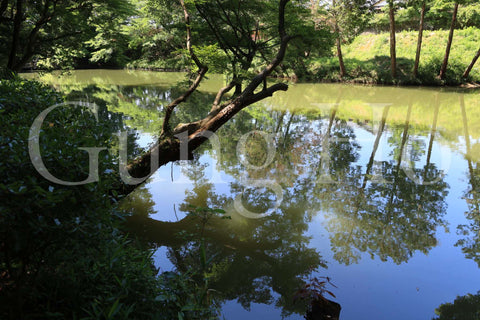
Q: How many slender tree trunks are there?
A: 5